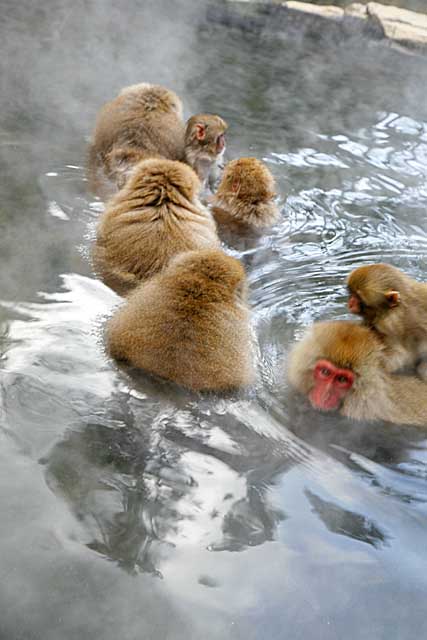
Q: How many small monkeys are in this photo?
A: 3